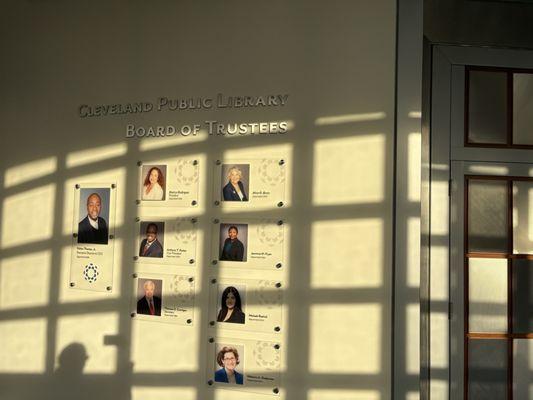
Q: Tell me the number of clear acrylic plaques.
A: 8